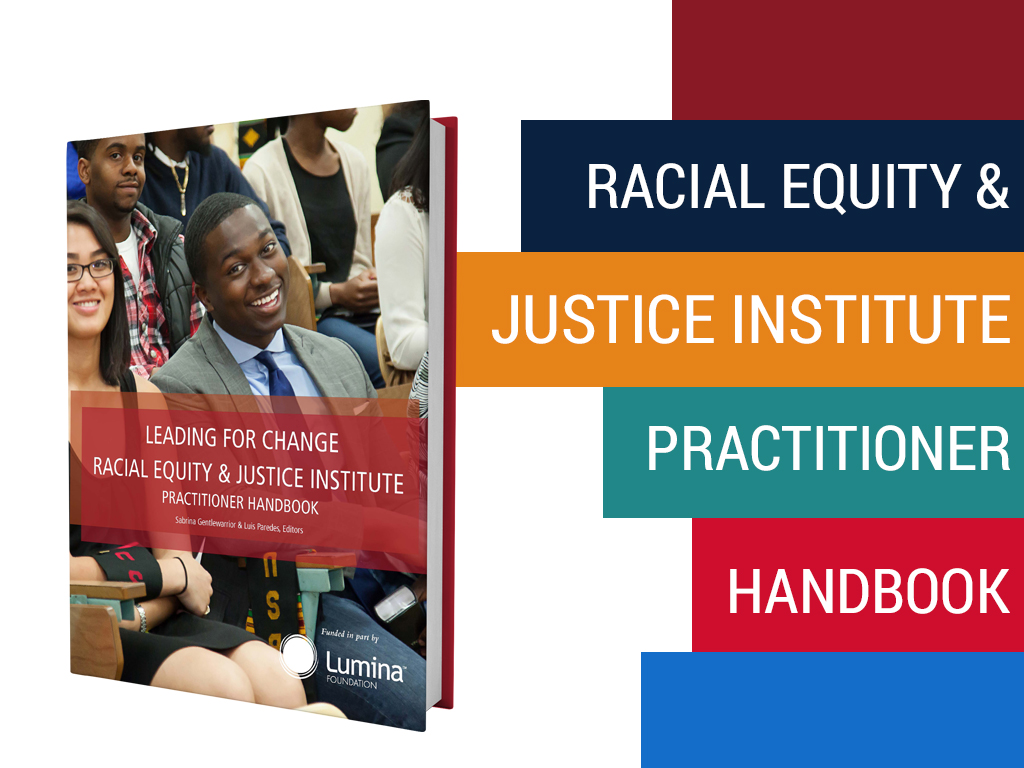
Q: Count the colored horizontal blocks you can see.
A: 6